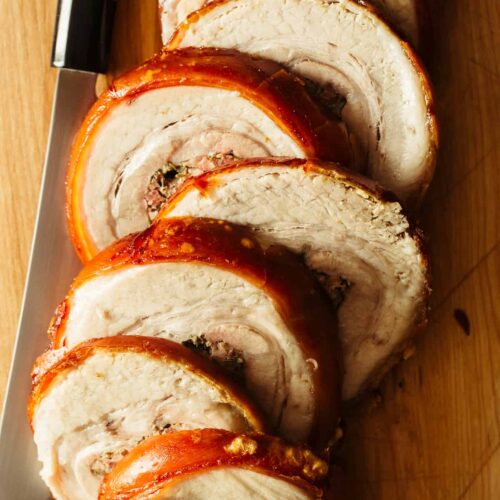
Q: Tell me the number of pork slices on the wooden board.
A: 7